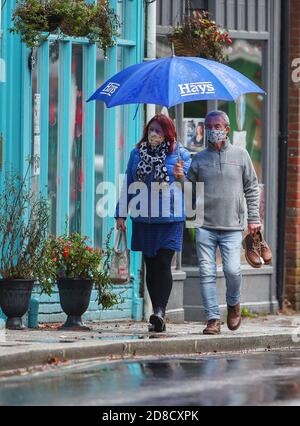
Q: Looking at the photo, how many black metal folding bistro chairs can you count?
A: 0